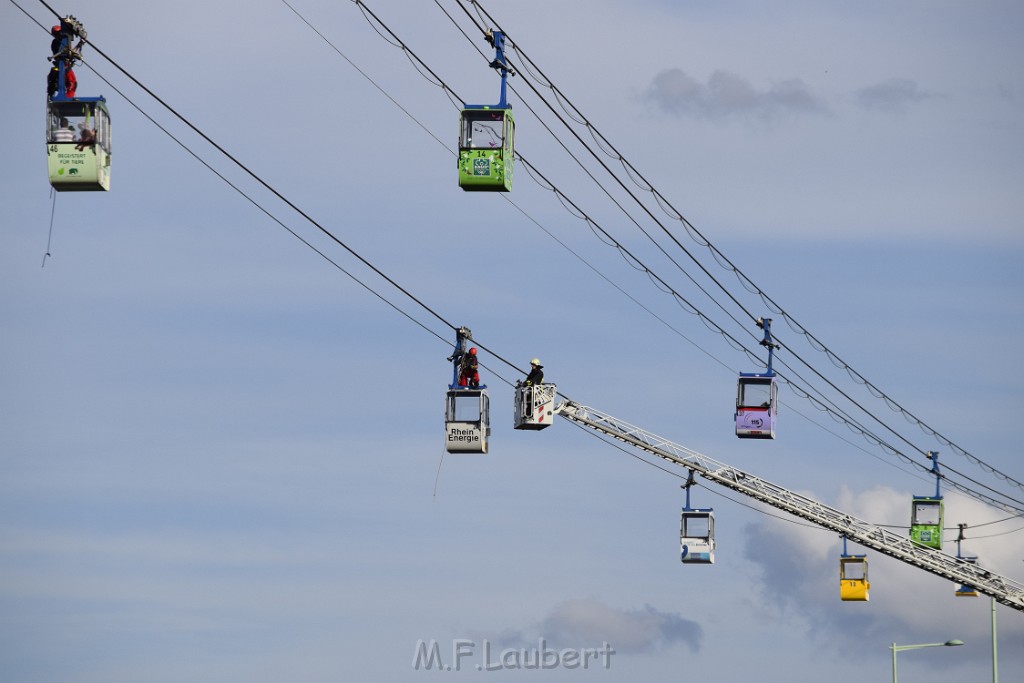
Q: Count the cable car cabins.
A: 8